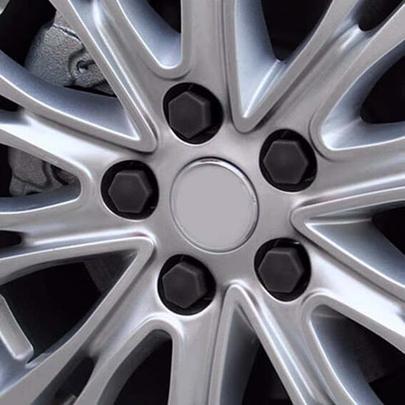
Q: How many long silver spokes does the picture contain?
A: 10